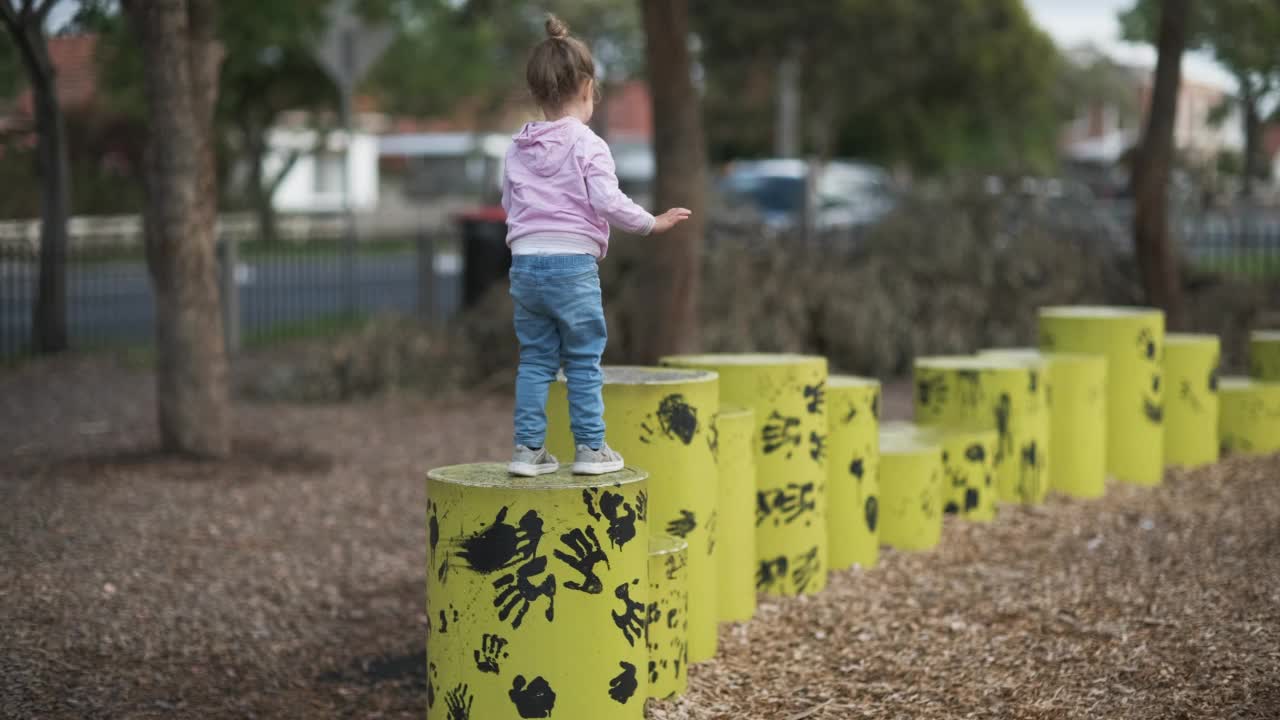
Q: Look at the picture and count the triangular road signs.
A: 1